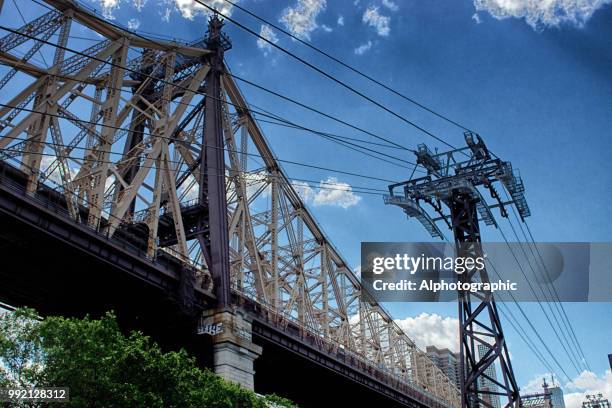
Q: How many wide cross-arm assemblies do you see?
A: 1